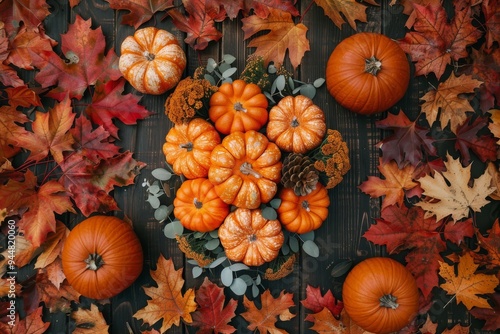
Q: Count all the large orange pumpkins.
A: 3